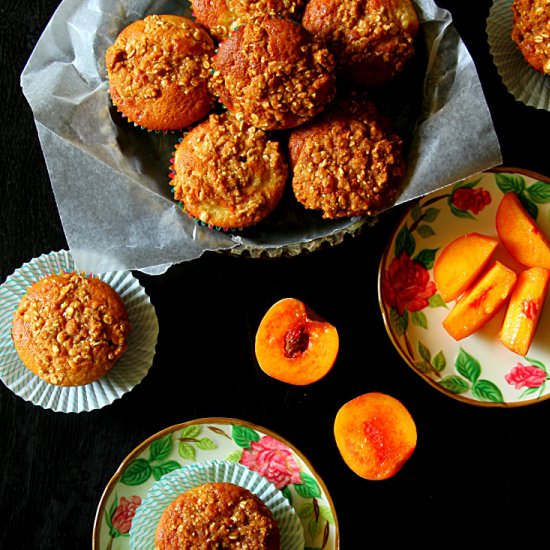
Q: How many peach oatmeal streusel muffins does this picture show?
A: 9